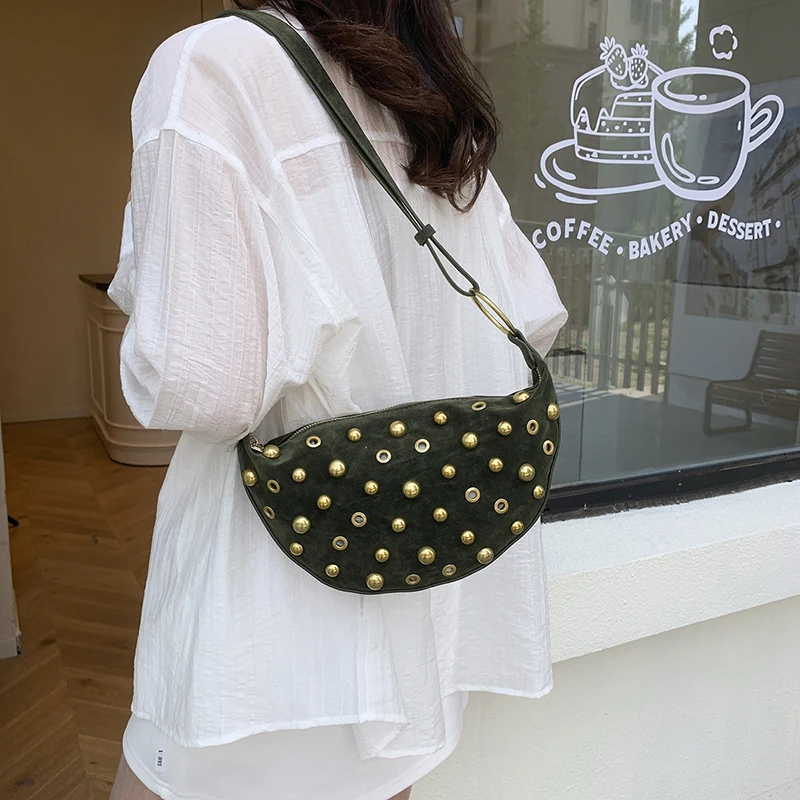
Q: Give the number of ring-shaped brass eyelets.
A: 14